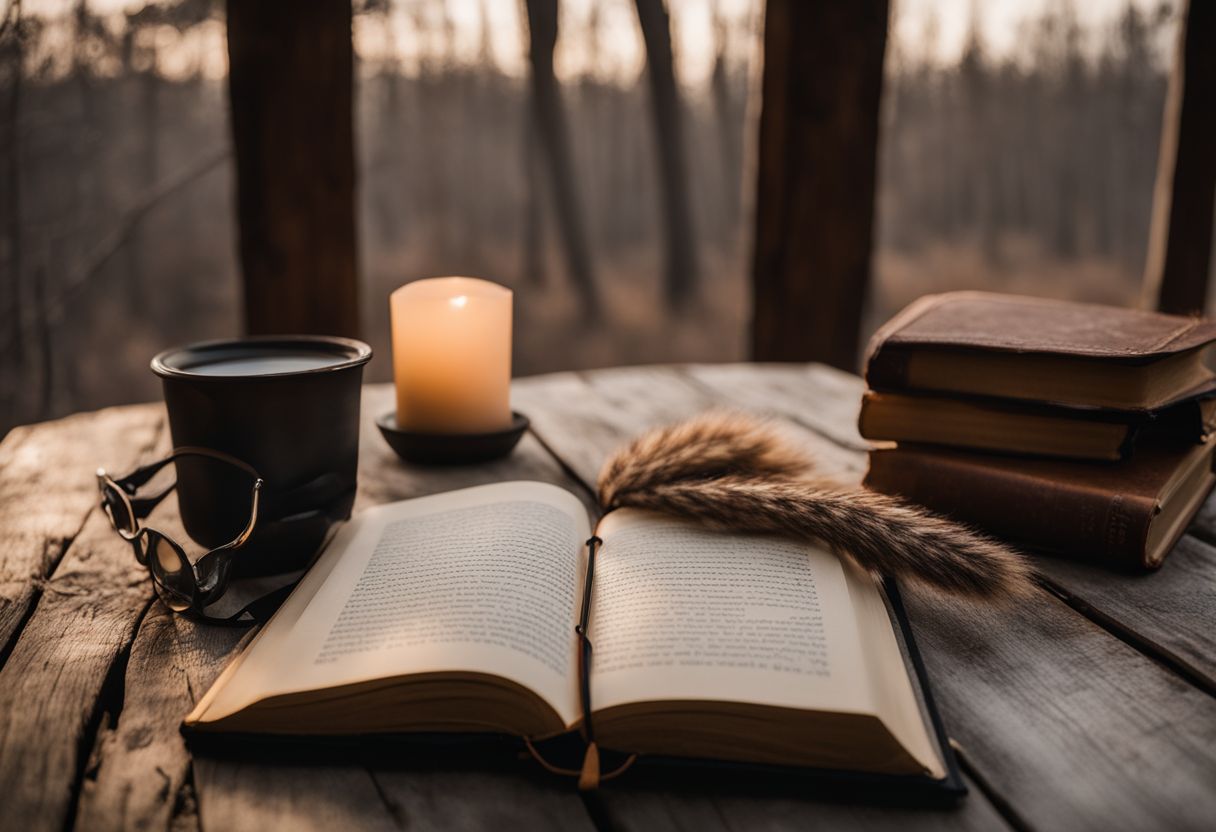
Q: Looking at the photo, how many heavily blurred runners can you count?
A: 0